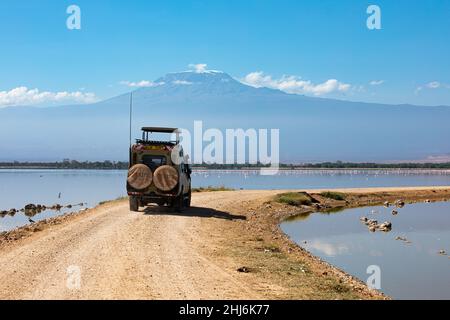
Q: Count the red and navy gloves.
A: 0